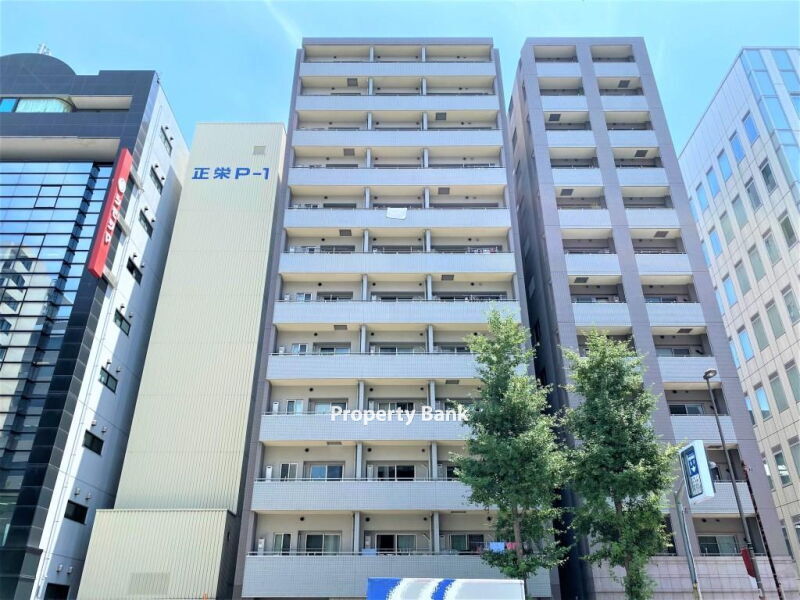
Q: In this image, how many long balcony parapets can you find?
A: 11